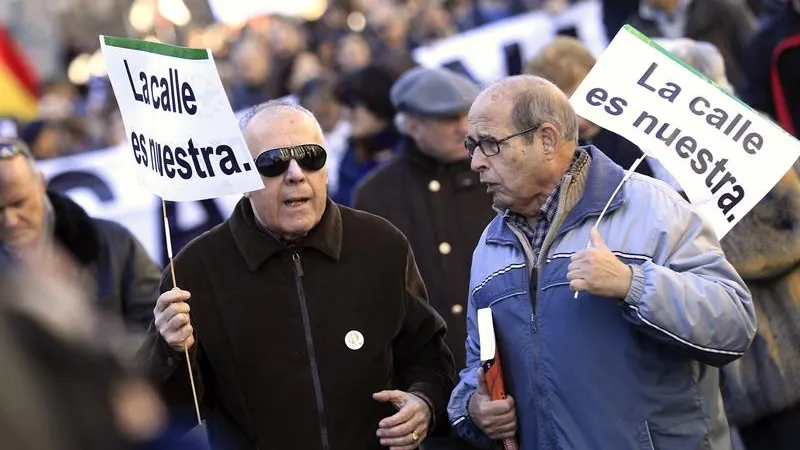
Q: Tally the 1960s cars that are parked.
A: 0